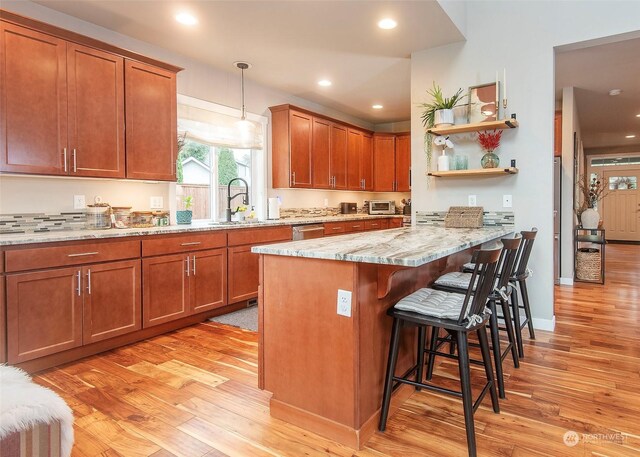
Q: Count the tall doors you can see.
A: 1